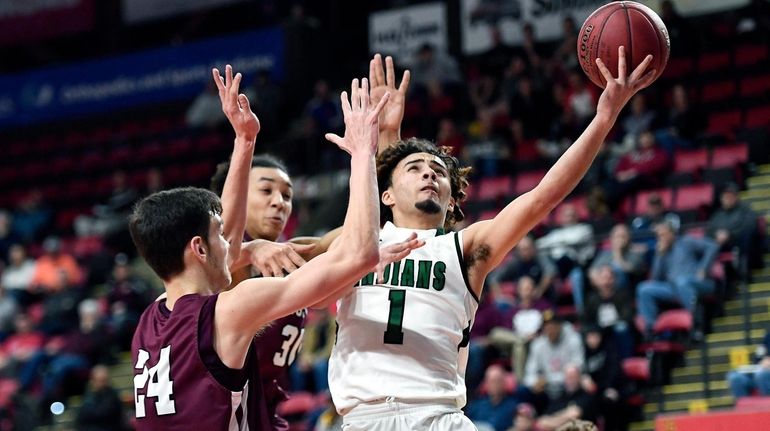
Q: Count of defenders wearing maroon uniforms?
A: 2